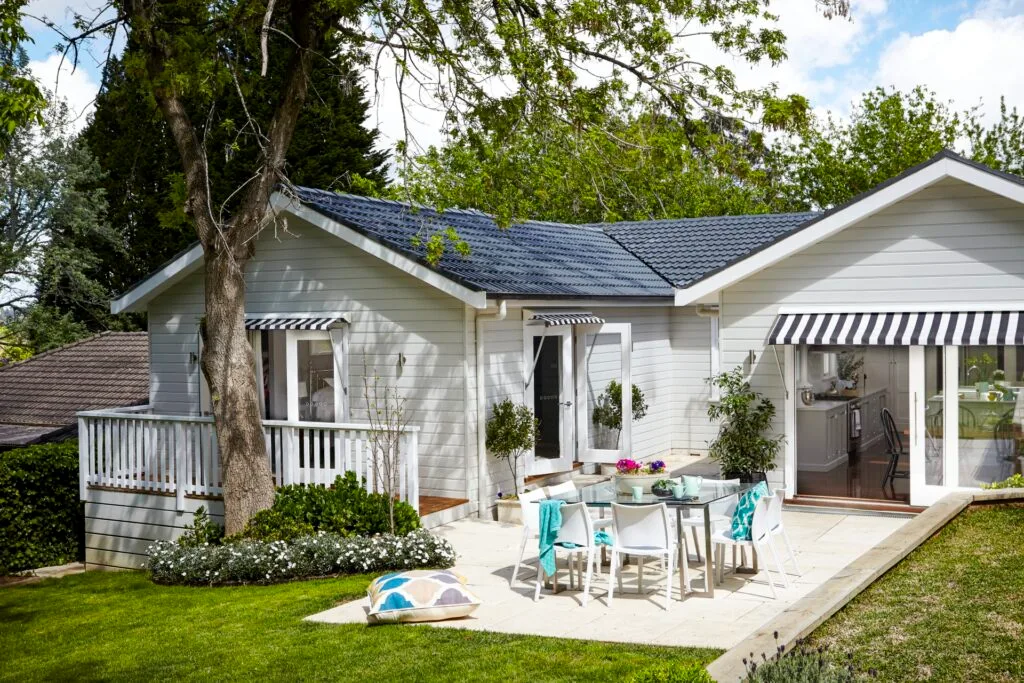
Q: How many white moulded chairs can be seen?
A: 8